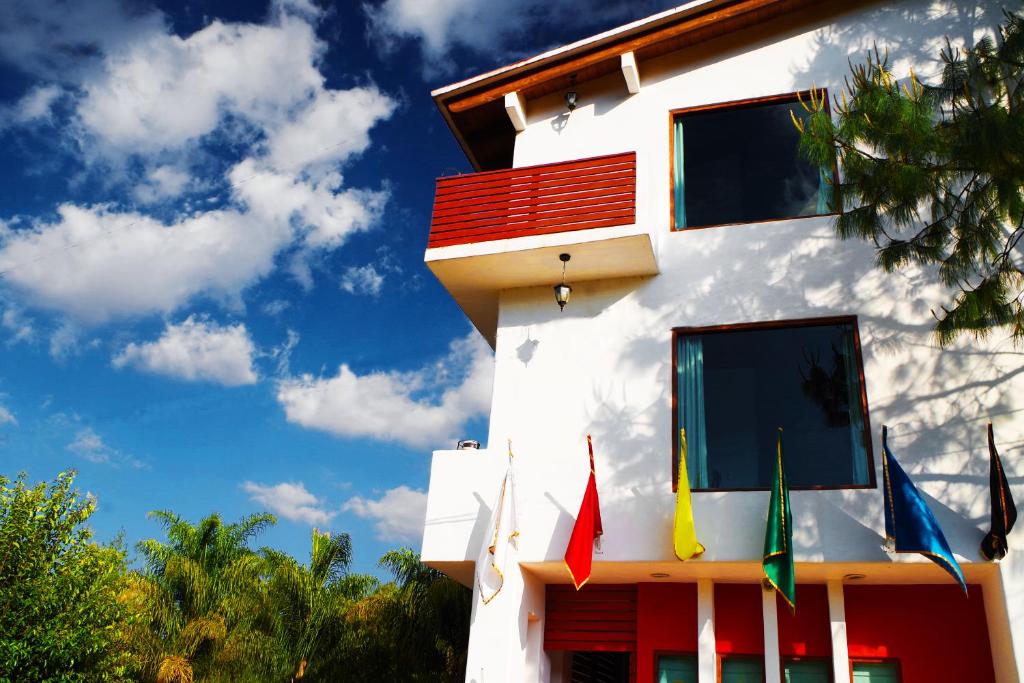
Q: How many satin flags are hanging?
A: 6